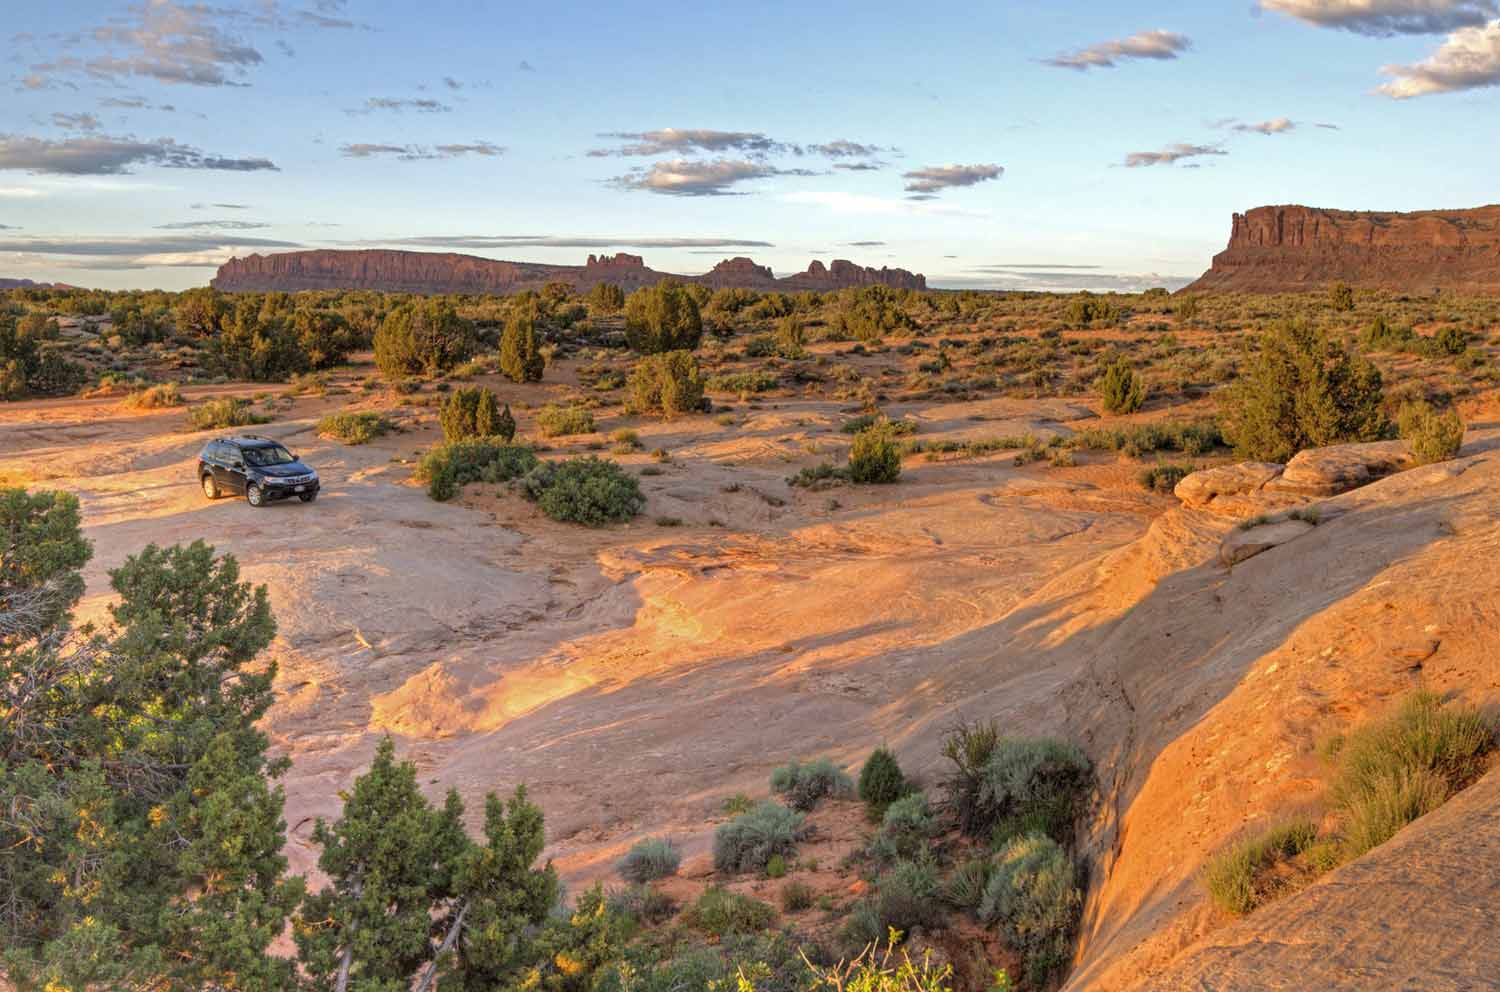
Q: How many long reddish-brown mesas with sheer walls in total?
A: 2